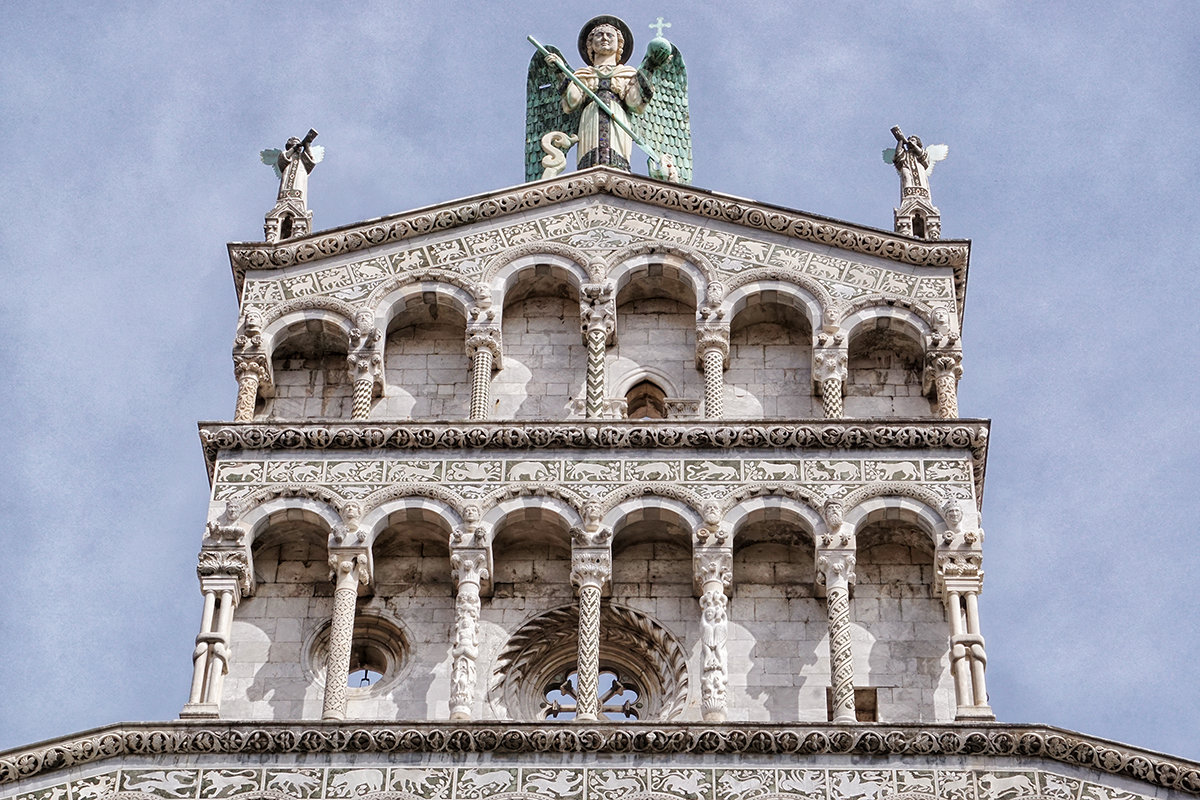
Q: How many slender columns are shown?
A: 14